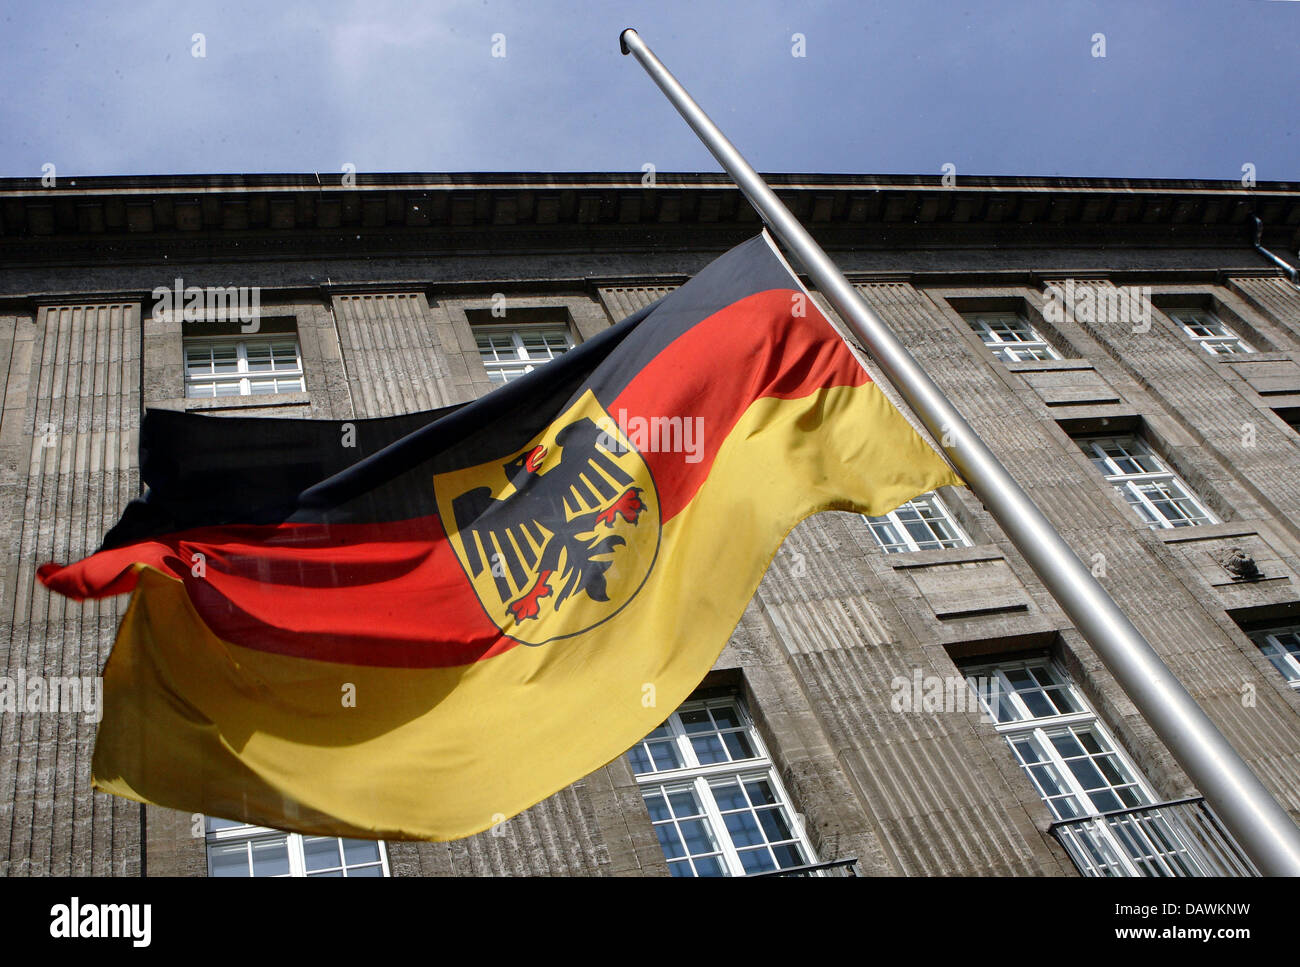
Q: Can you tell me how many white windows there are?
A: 10